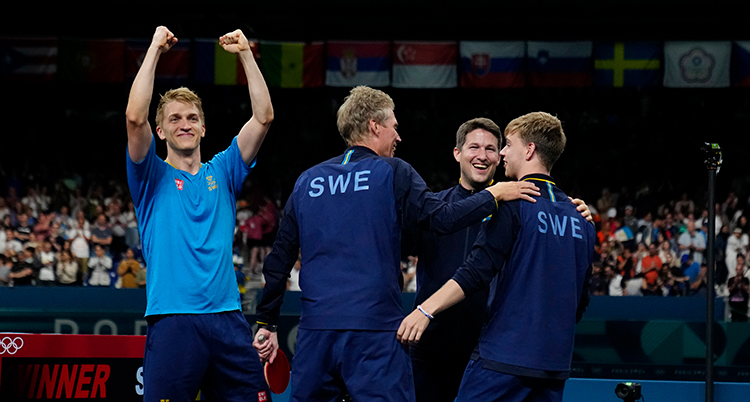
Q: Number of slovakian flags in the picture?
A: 1